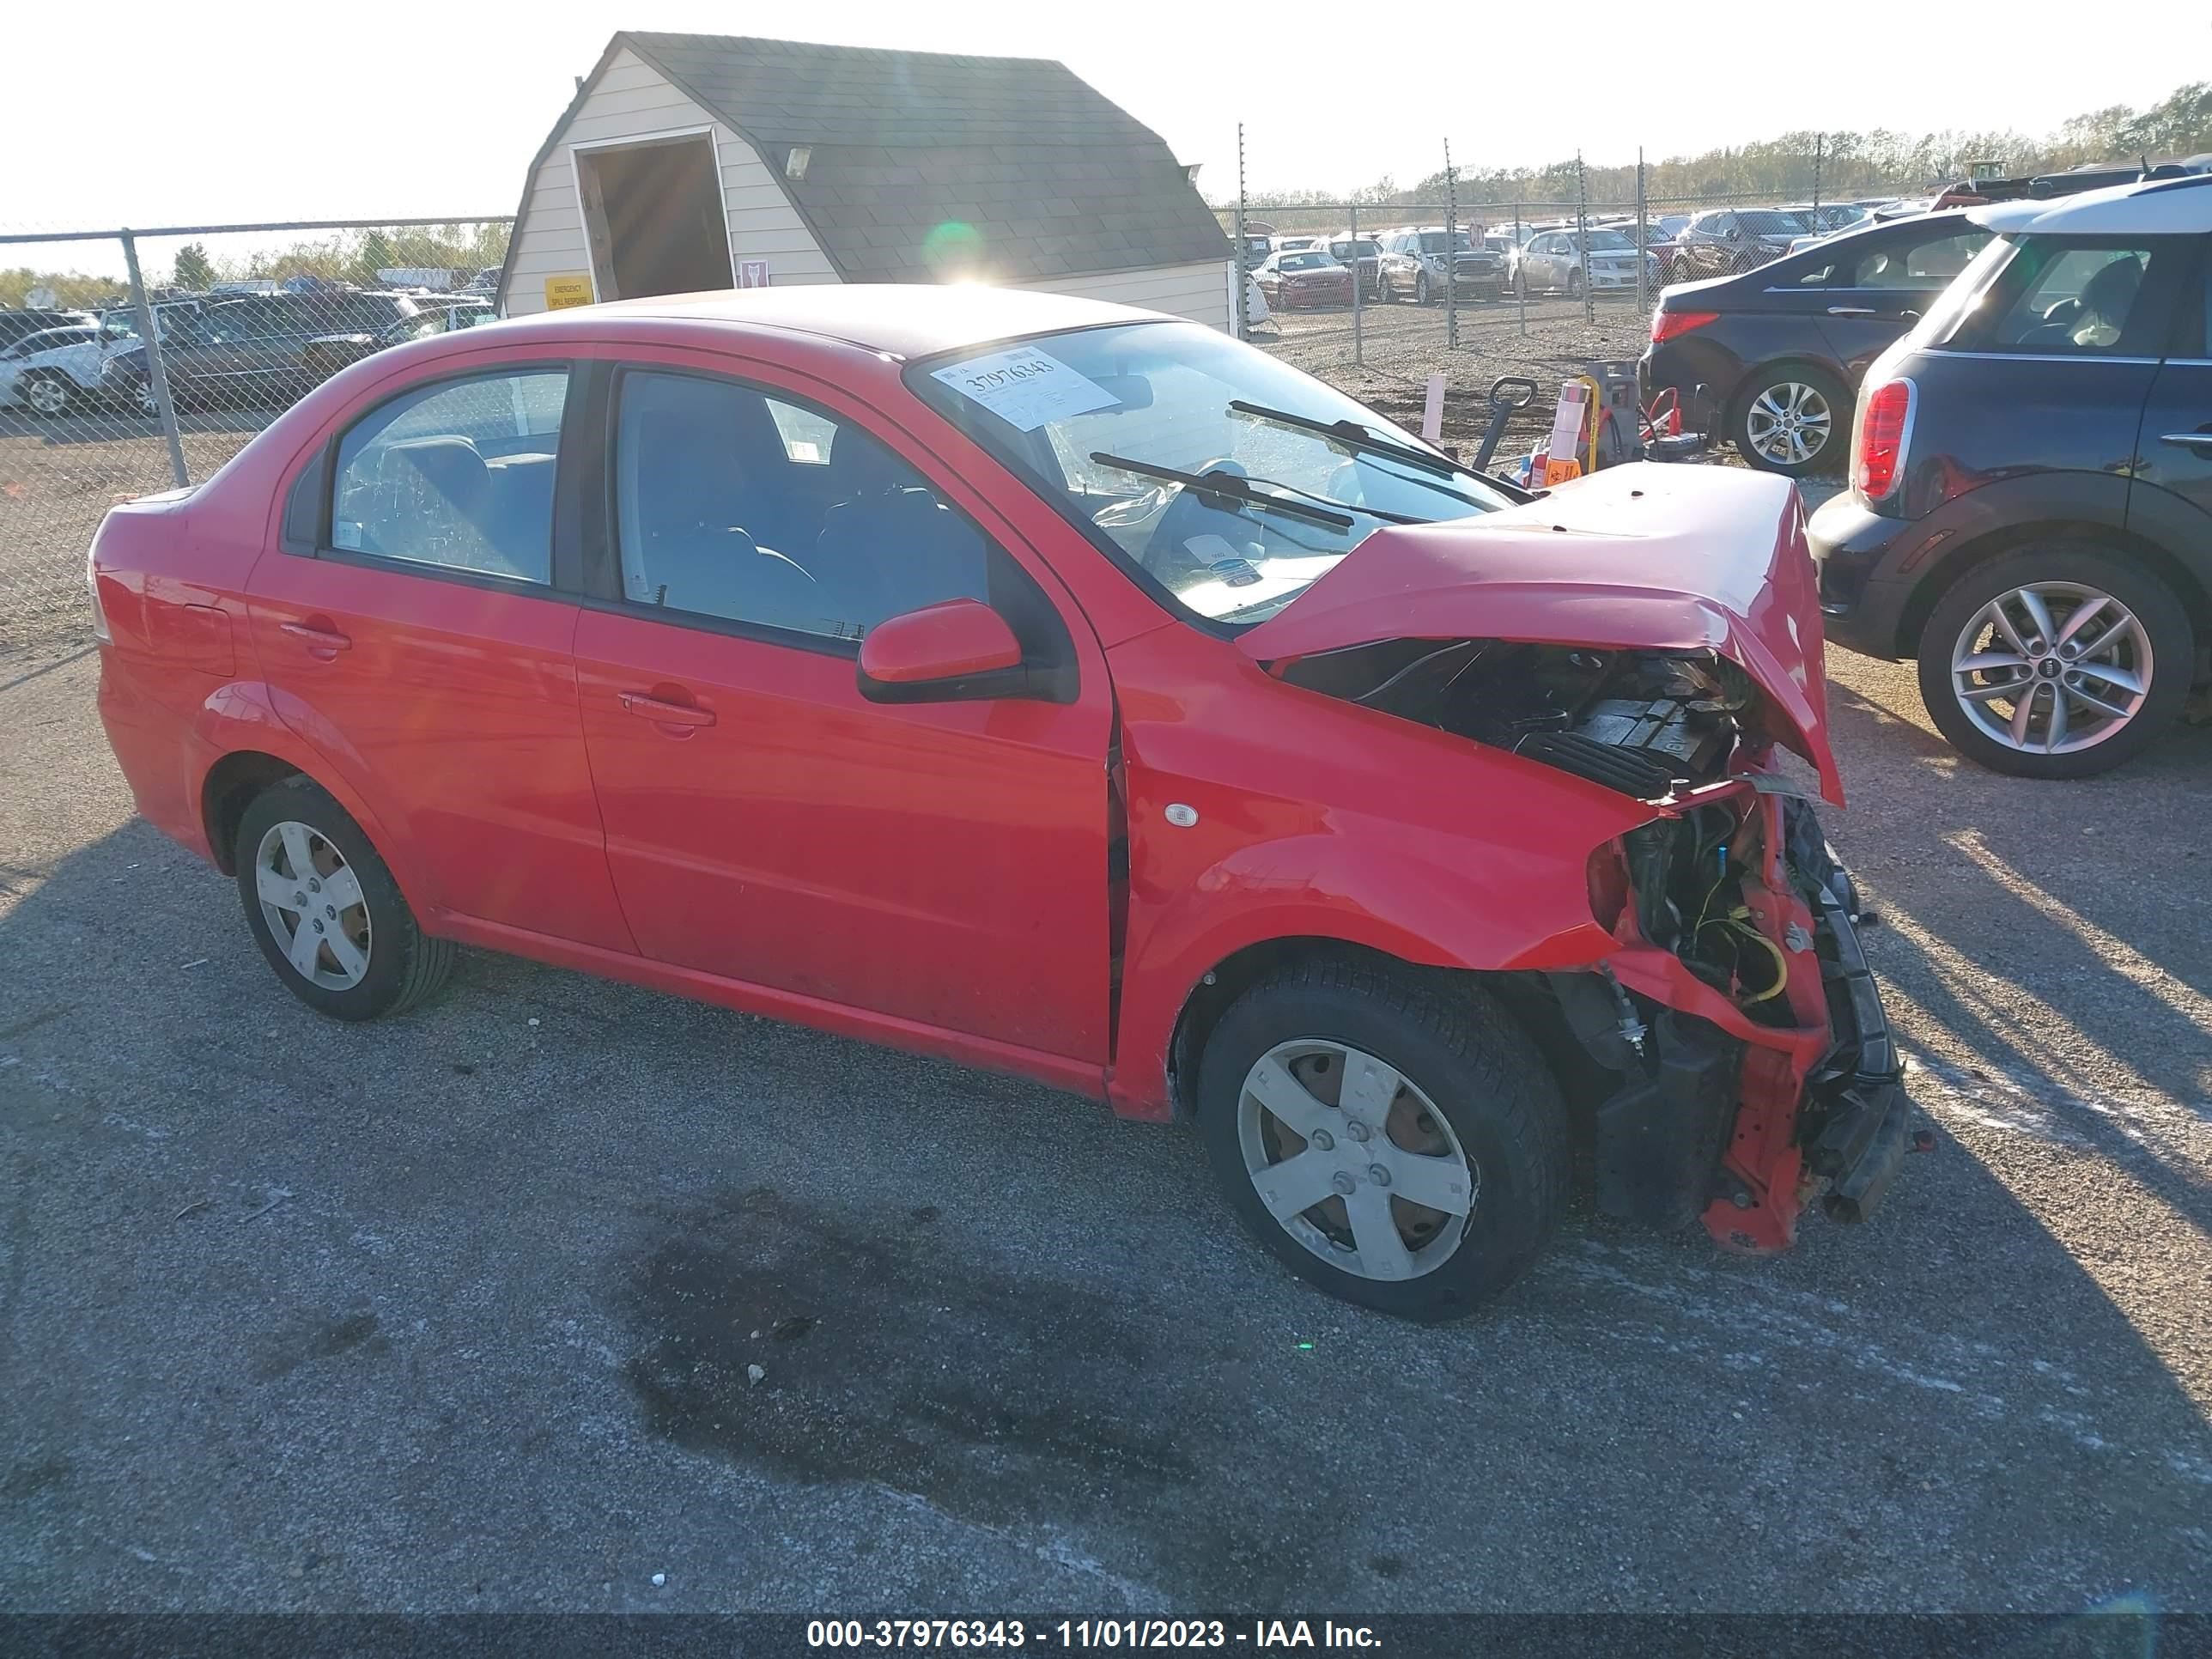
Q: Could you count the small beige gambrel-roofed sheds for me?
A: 1